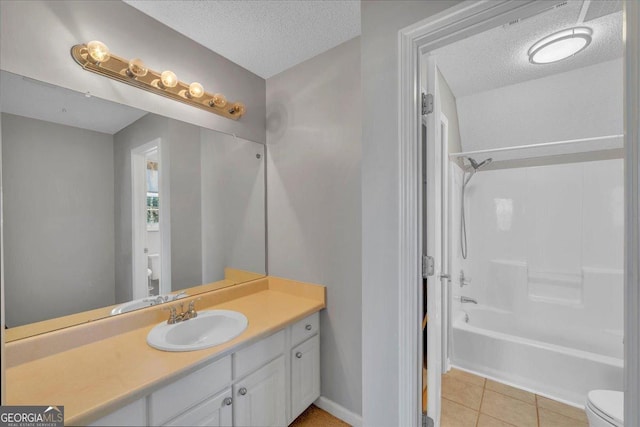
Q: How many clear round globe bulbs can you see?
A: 6